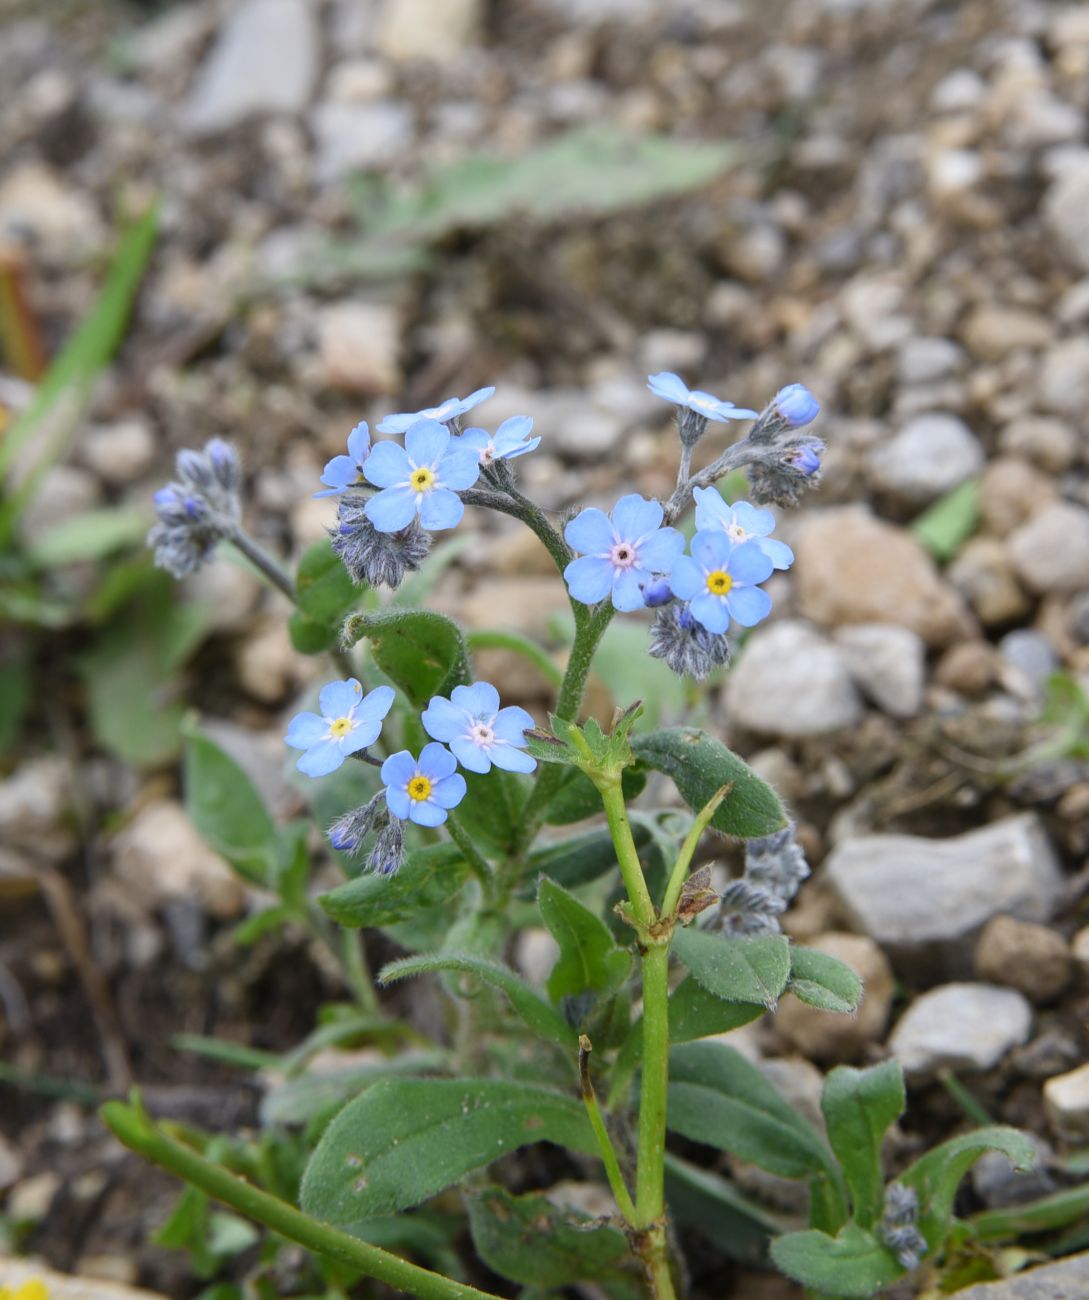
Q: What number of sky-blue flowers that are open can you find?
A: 11